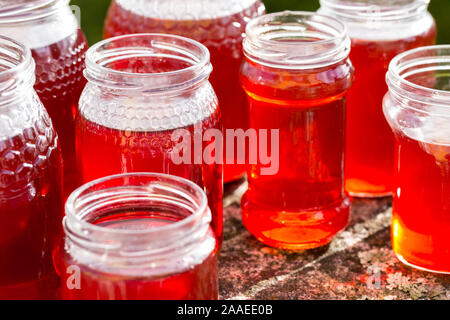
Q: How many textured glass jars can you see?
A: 4